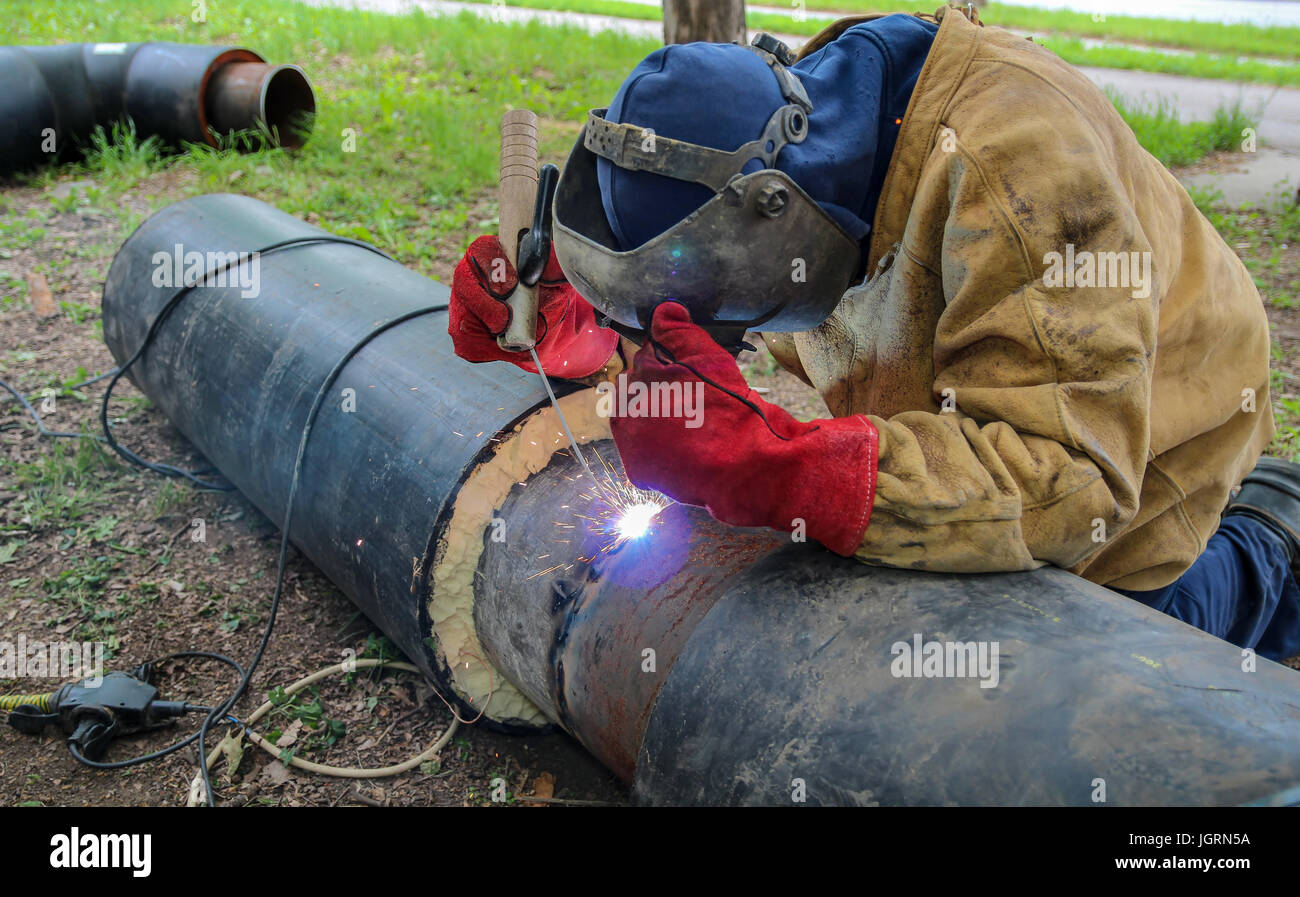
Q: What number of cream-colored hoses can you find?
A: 1